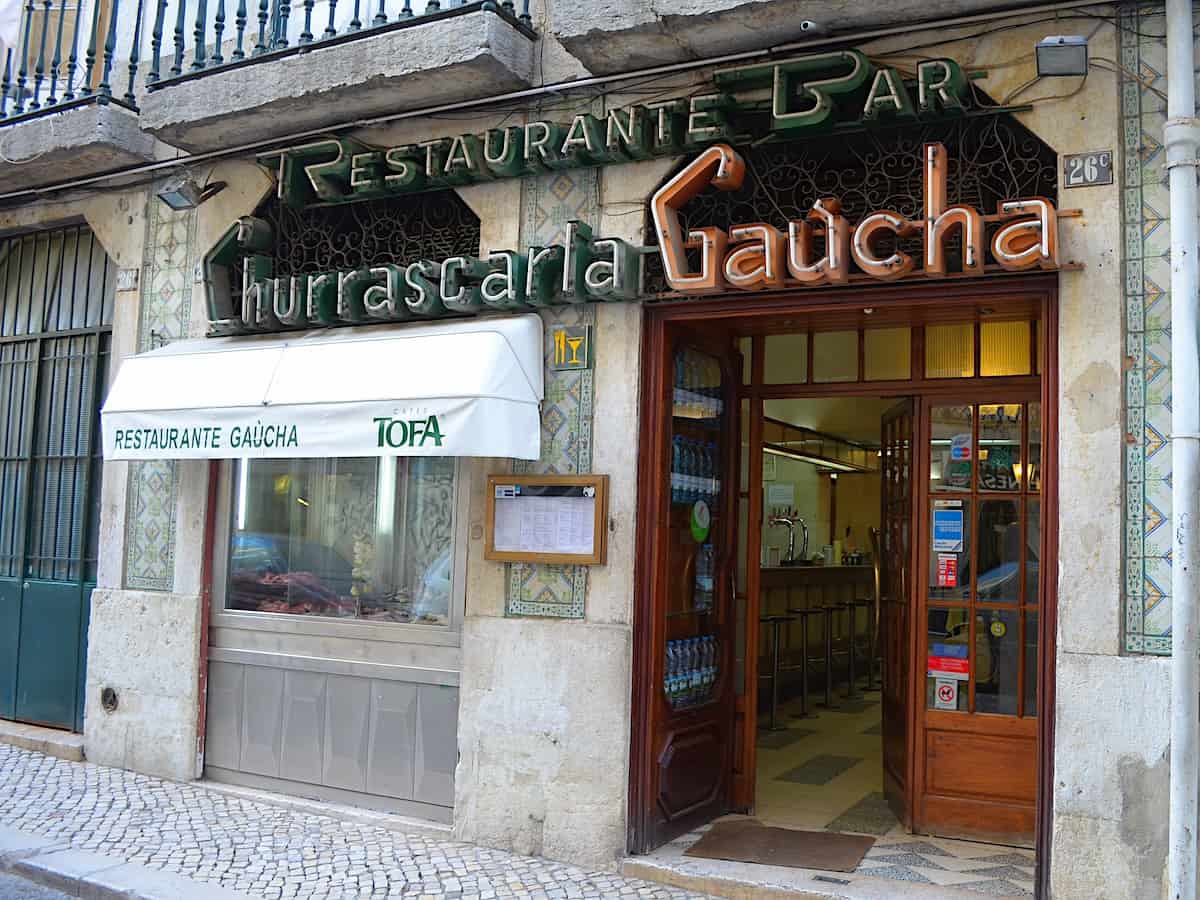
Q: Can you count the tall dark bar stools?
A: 5